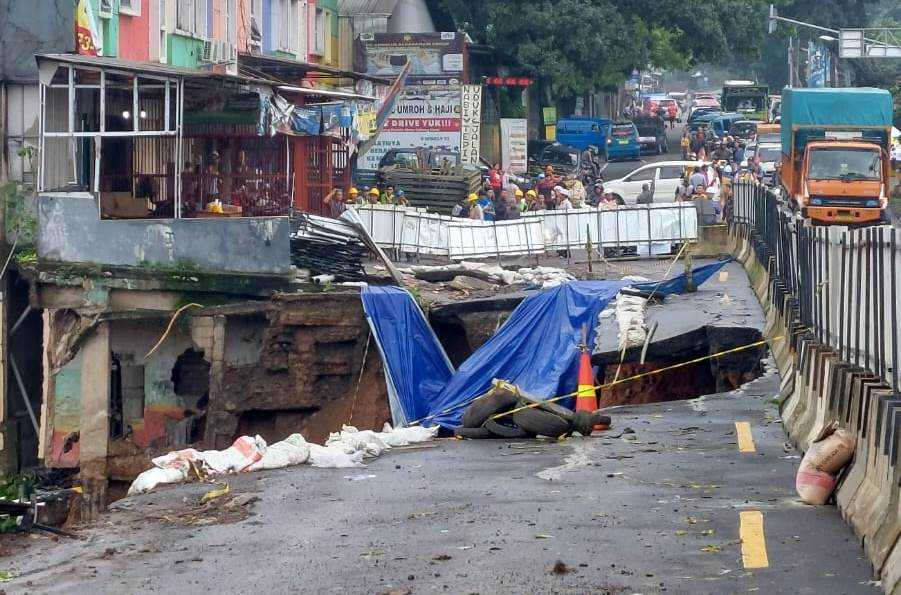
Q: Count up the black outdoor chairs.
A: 0